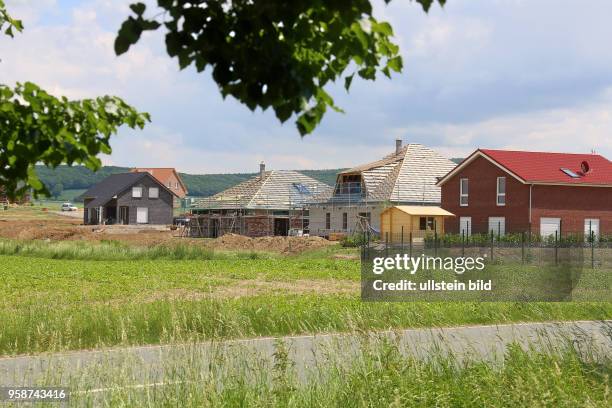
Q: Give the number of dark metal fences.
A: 1